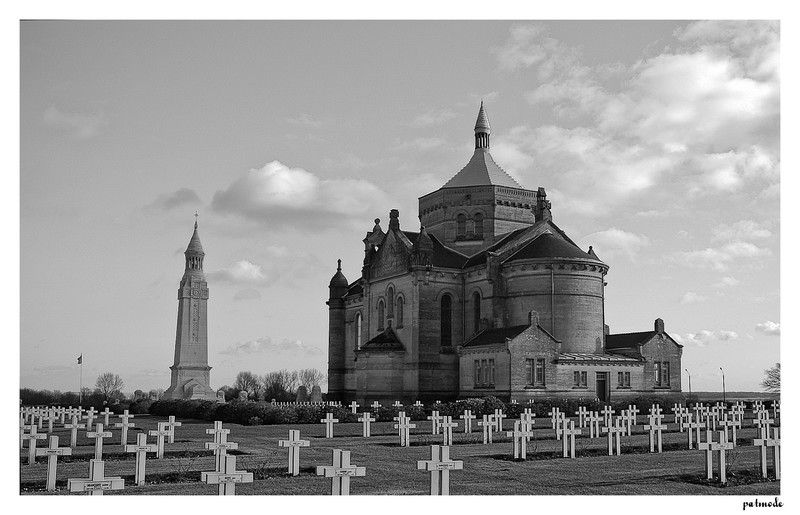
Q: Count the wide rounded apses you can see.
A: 1